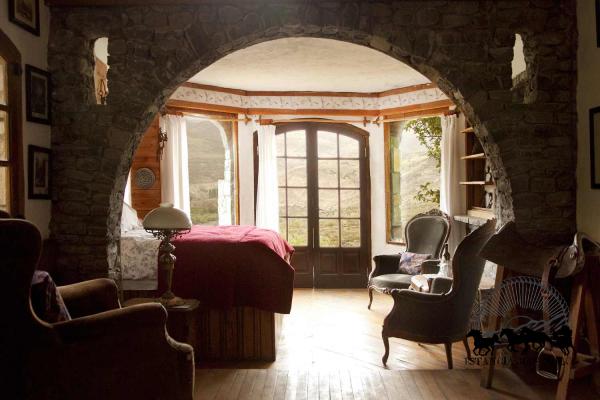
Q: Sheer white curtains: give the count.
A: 3